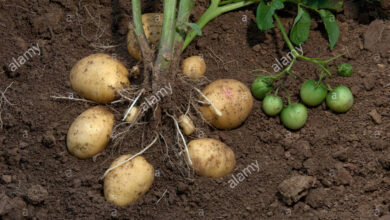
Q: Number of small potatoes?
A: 3